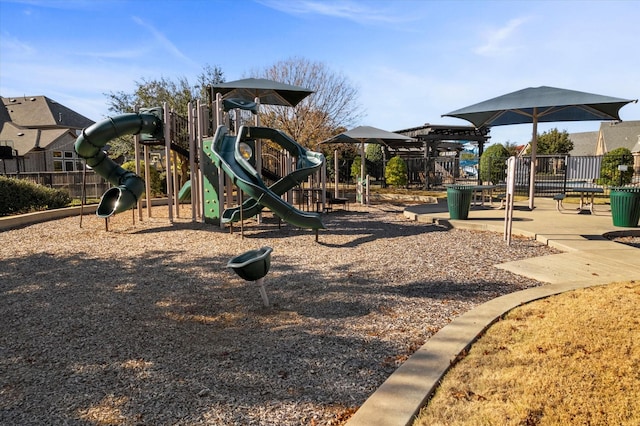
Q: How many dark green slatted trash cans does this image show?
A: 2